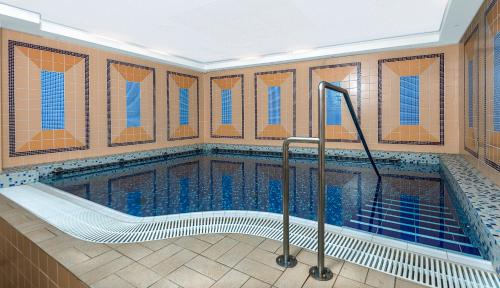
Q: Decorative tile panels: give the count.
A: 9